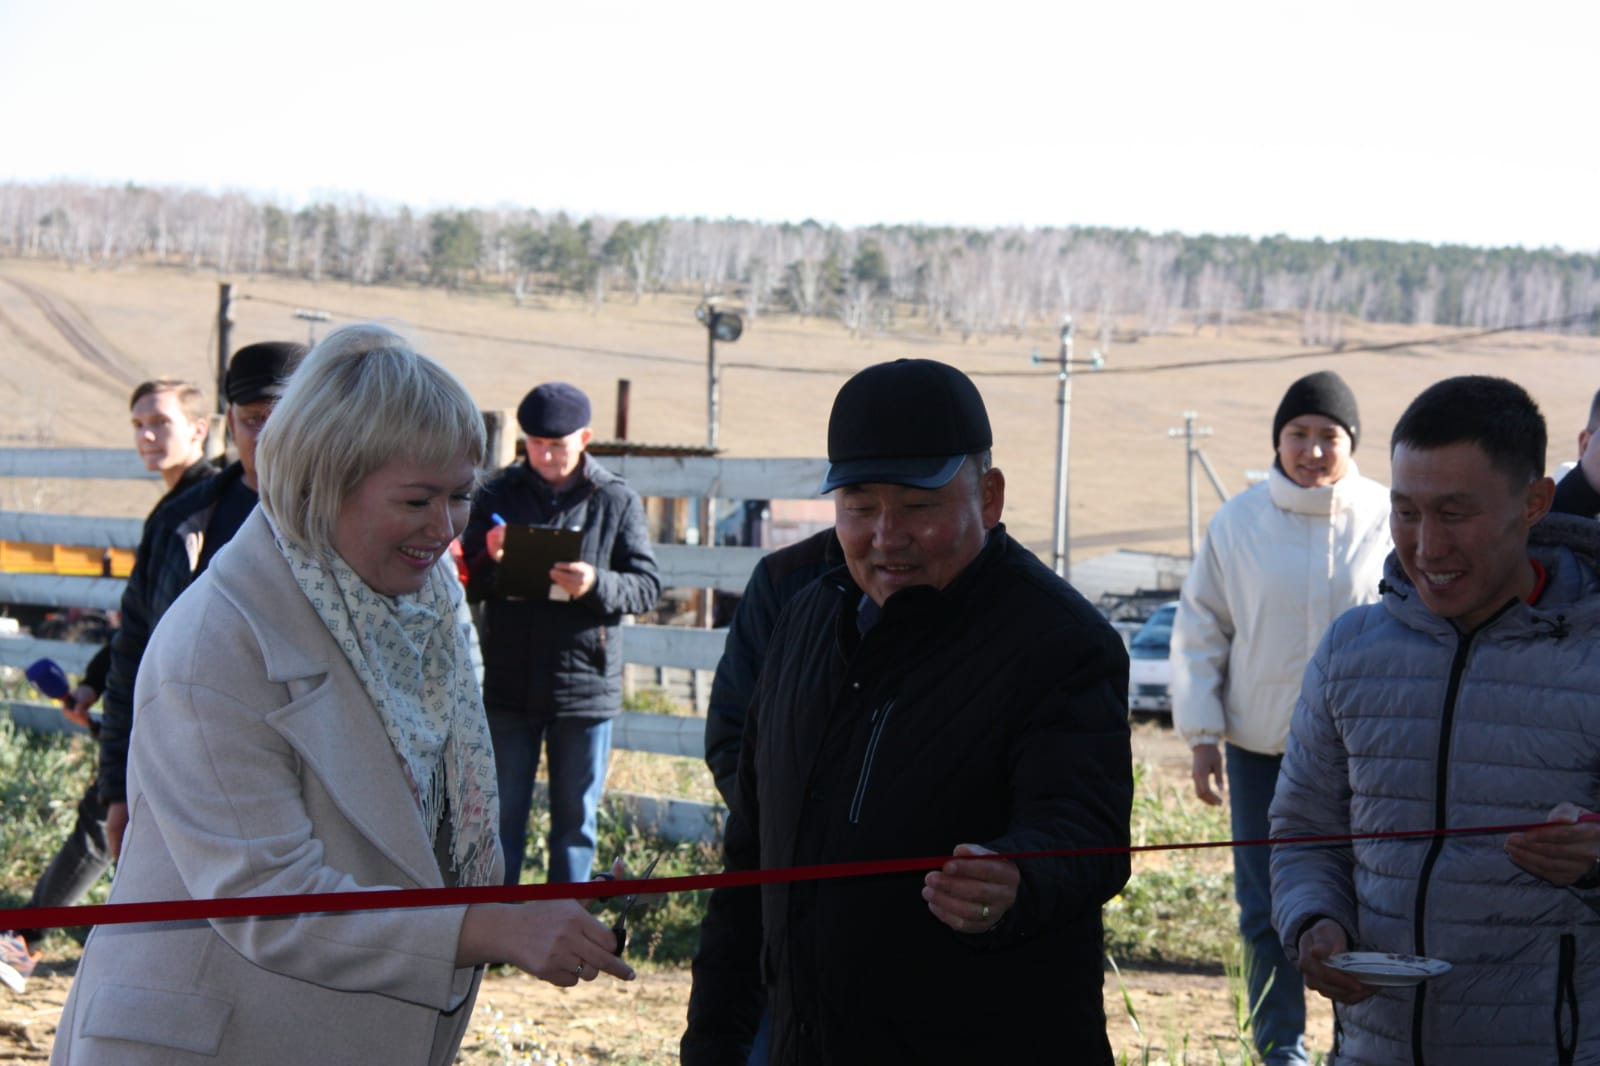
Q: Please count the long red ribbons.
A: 1